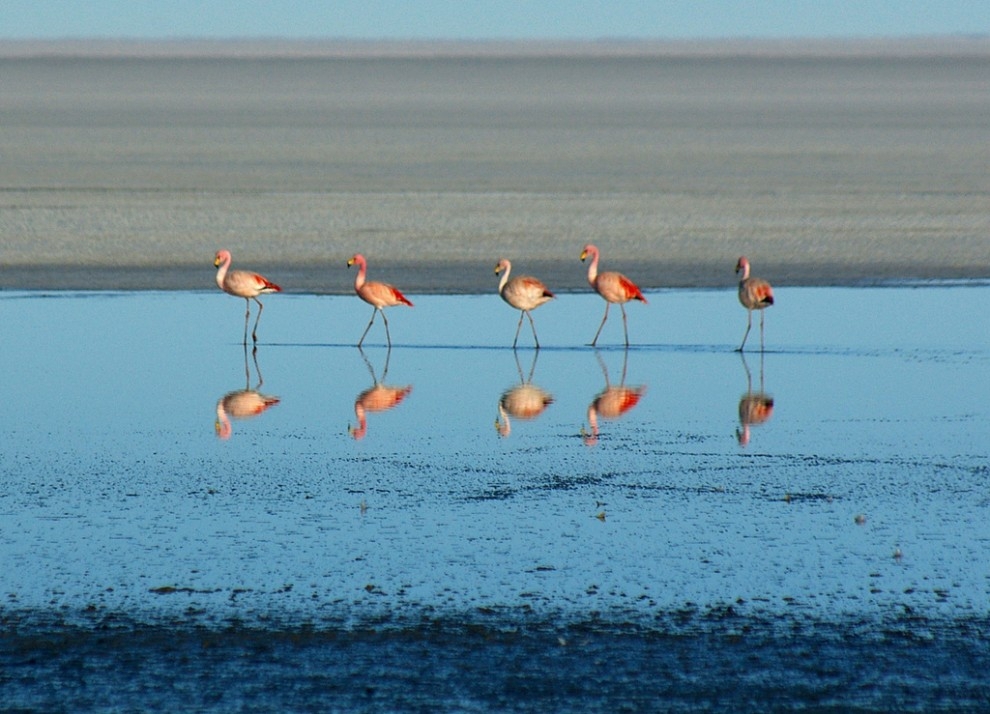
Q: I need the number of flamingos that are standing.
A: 5